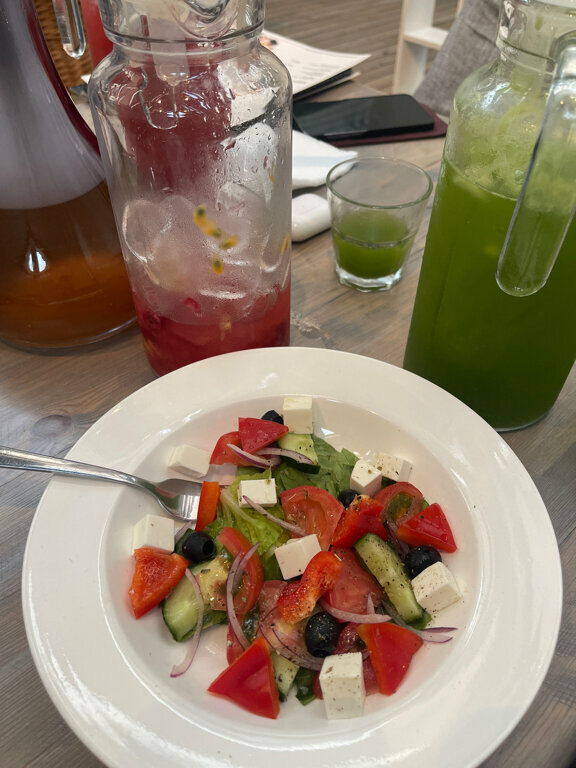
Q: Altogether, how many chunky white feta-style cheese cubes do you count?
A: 9